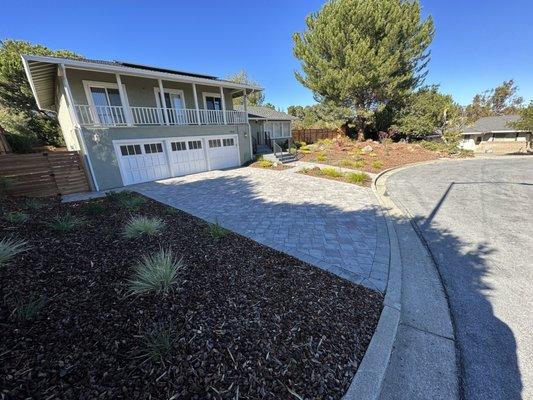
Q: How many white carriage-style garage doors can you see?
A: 3